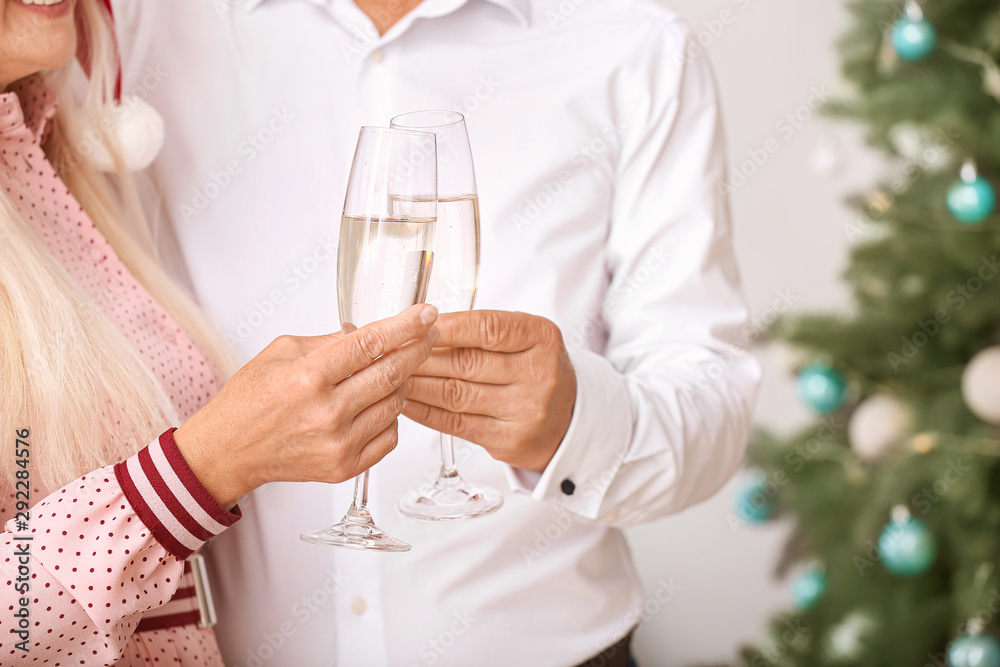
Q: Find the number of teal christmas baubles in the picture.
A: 7